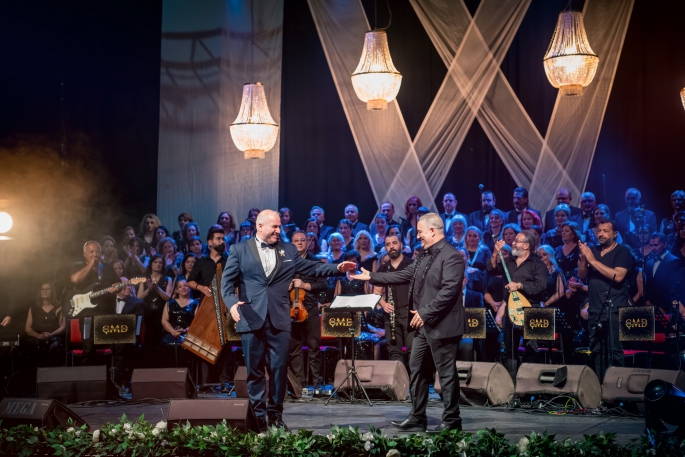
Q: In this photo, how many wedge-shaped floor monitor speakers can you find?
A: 9